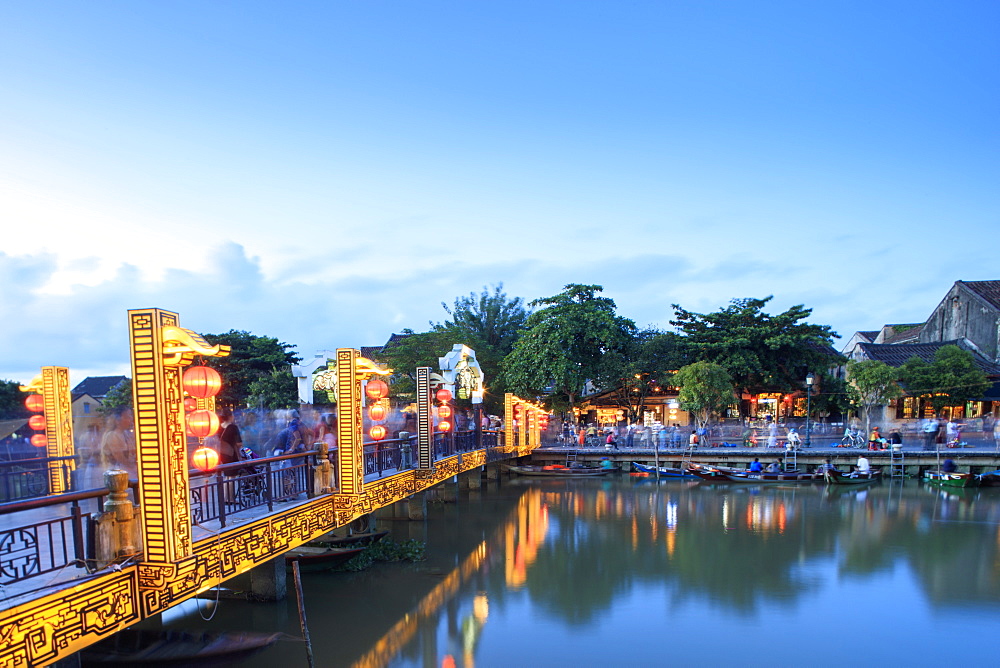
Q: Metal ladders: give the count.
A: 4